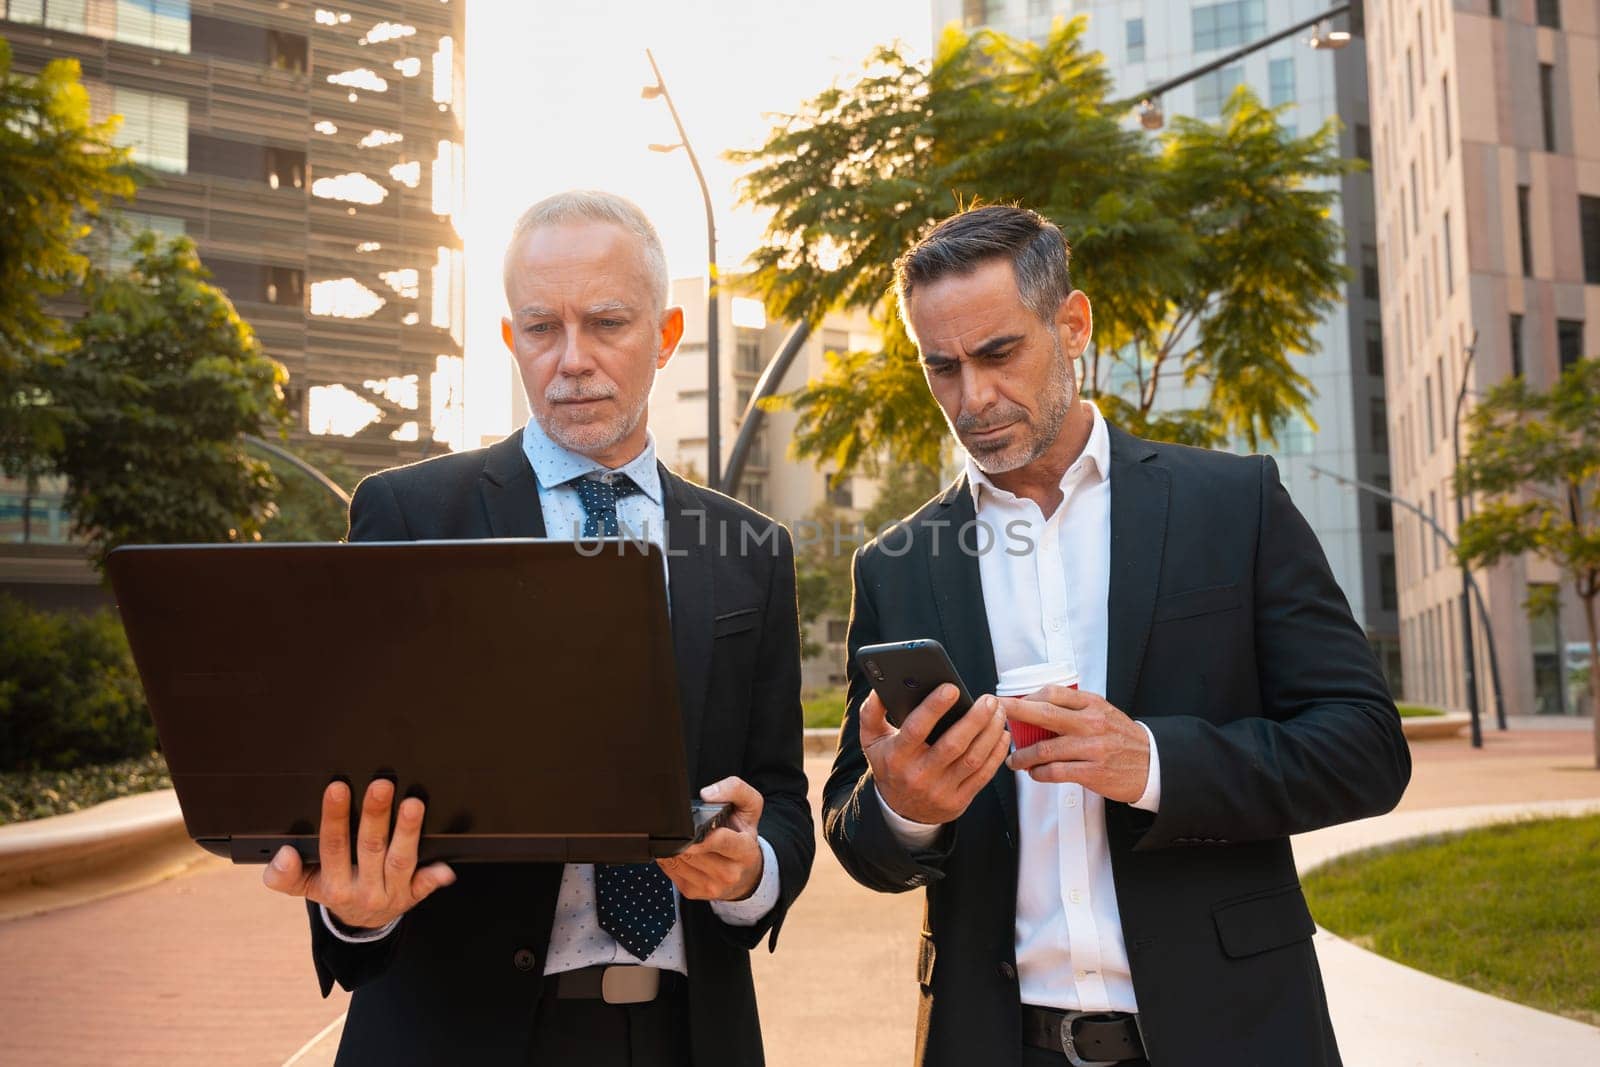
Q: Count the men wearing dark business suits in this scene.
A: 2